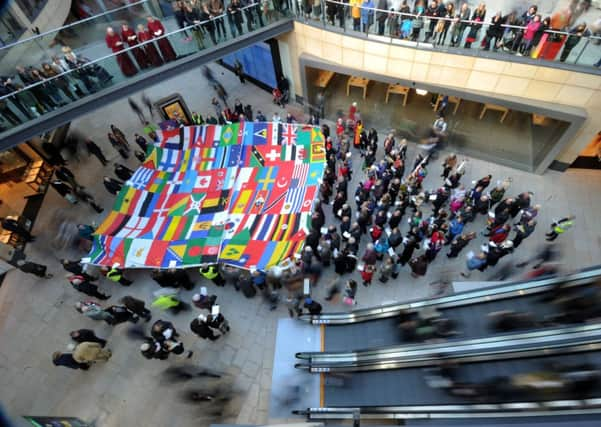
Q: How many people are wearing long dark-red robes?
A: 4